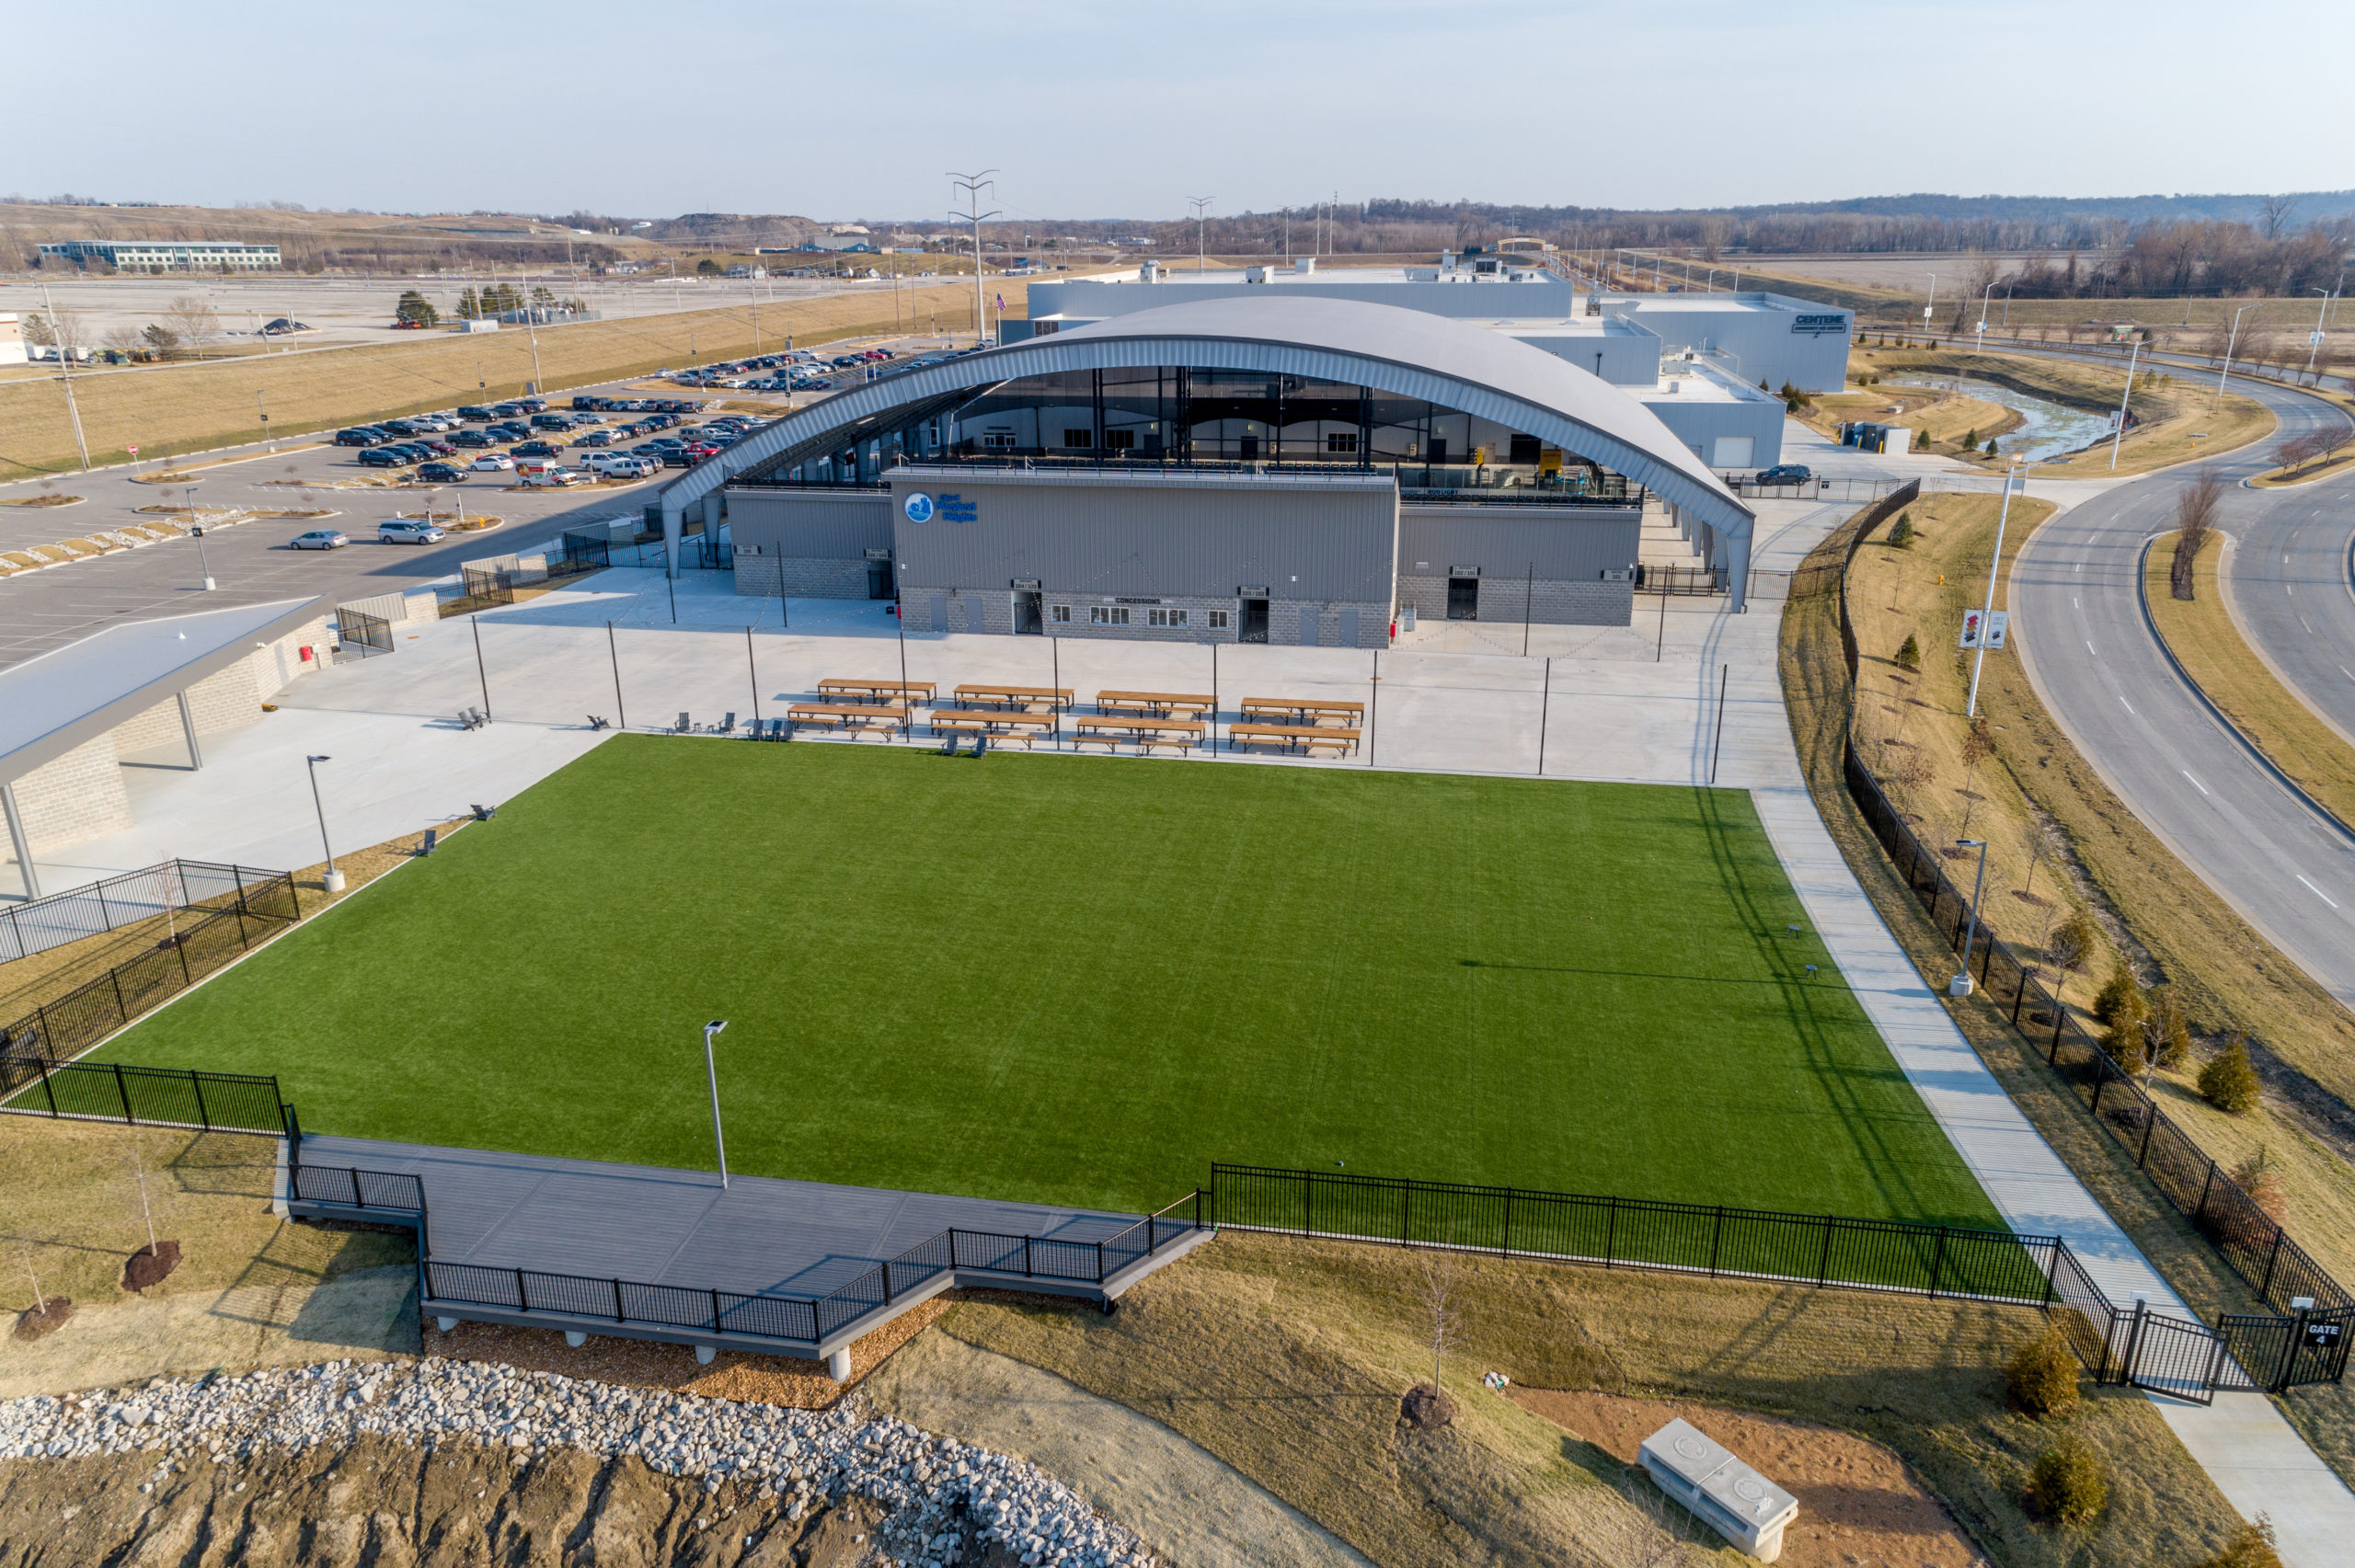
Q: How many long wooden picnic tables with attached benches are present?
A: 8